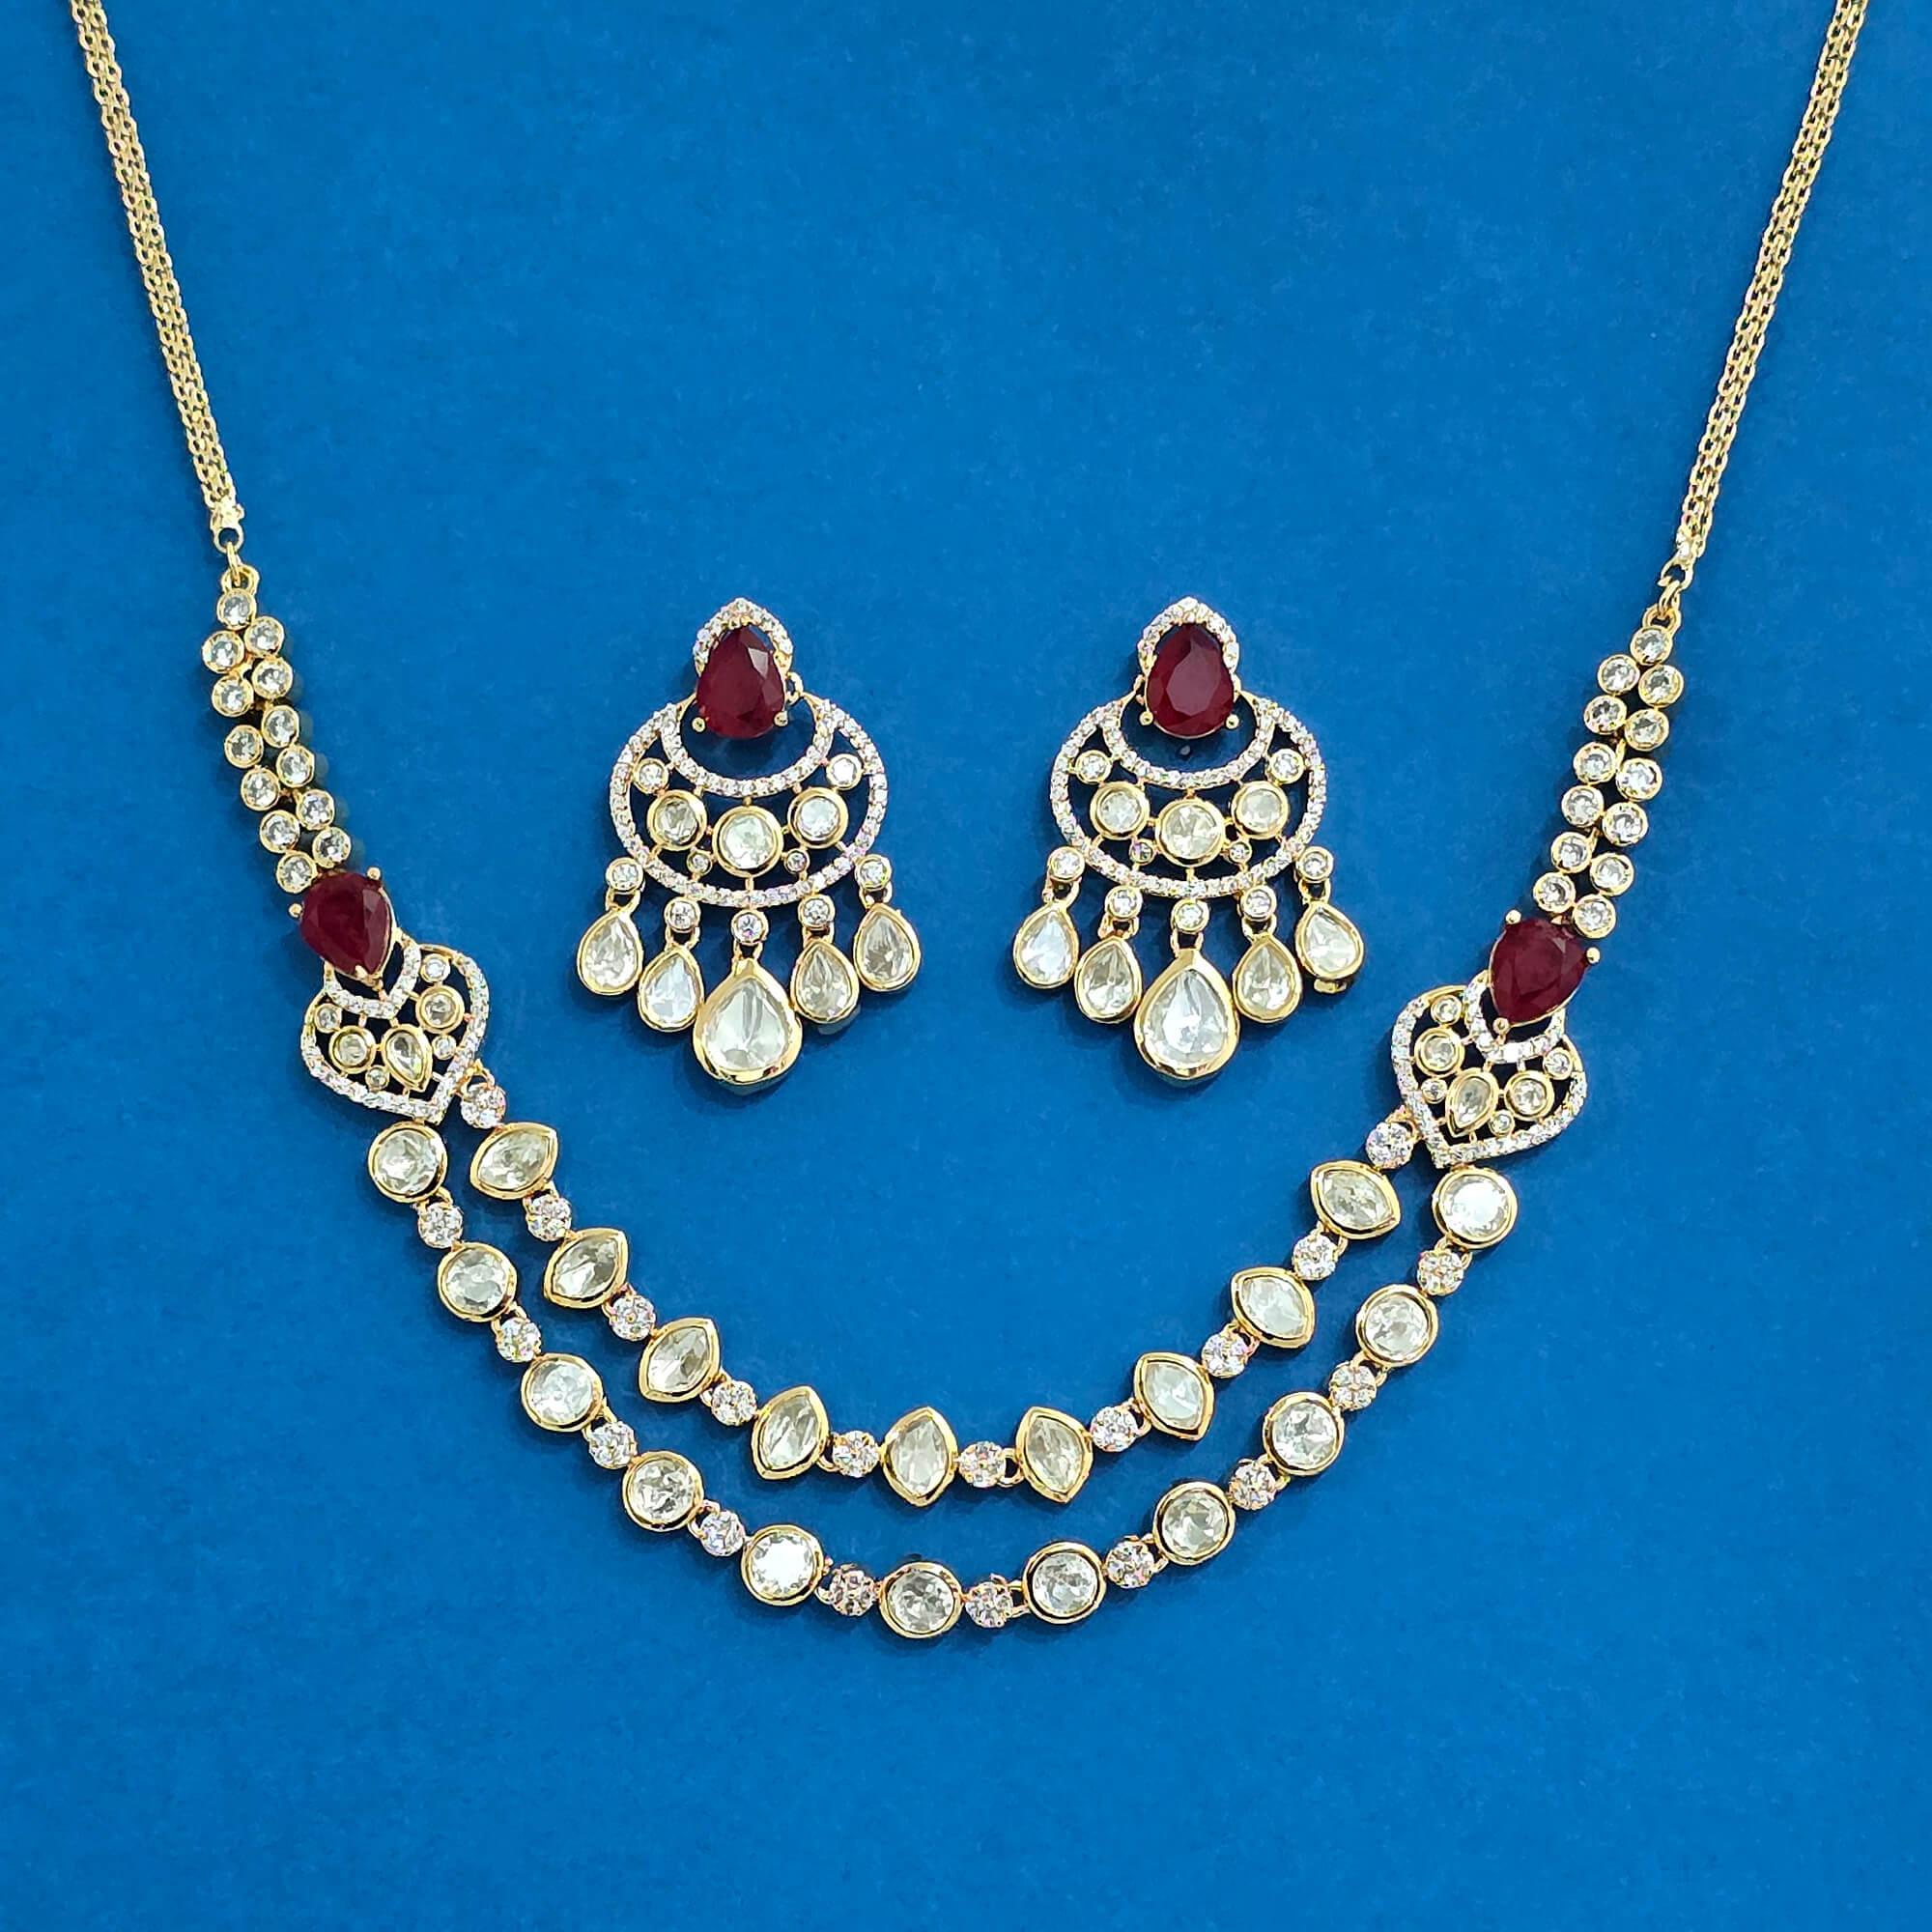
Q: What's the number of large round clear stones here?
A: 11